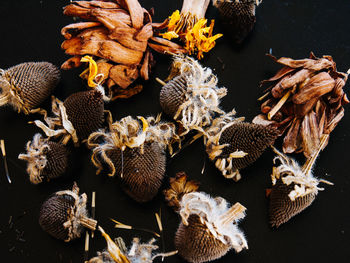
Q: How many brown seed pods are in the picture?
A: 10